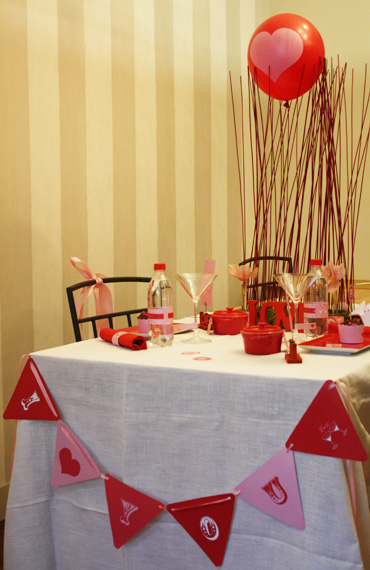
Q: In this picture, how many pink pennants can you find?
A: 2